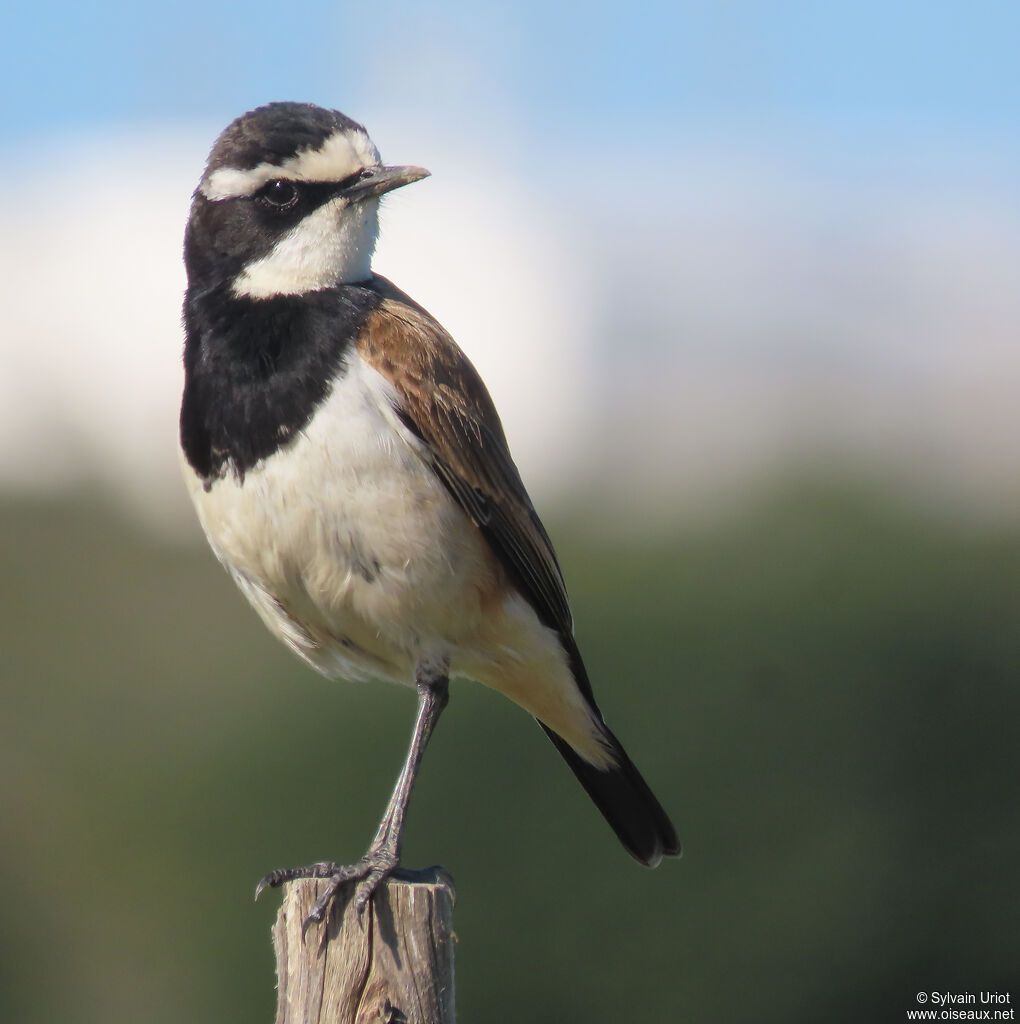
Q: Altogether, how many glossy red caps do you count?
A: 0